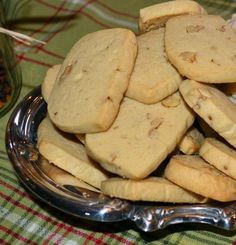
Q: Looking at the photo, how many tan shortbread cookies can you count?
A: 12